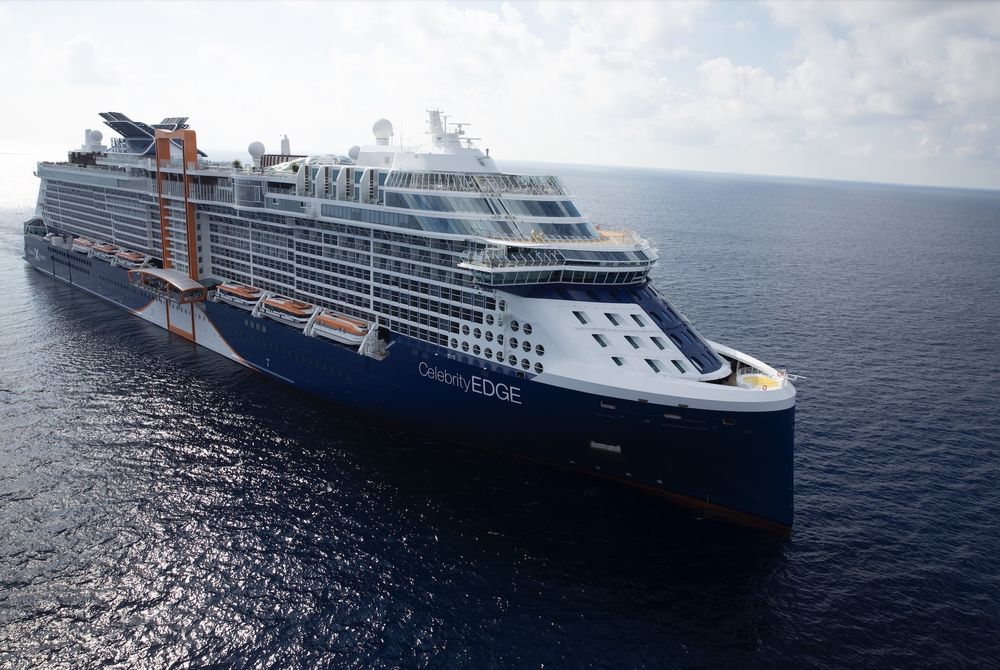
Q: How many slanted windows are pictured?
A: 9